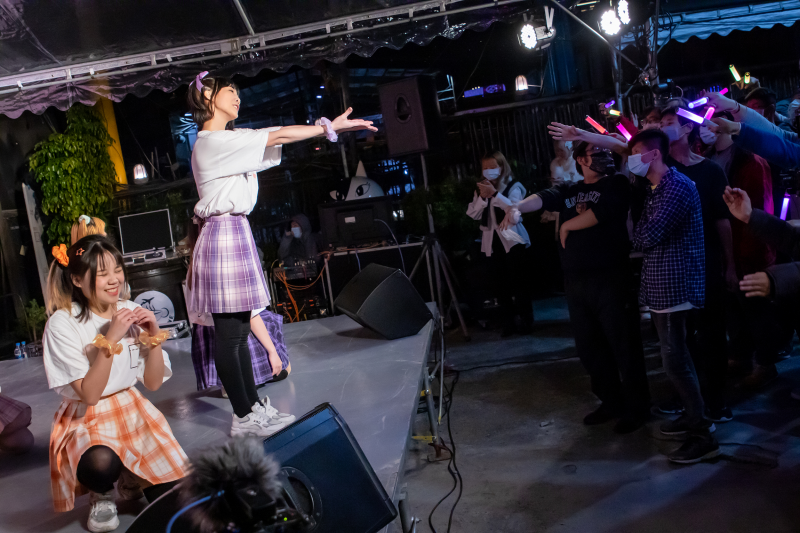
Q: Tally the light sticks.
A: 11